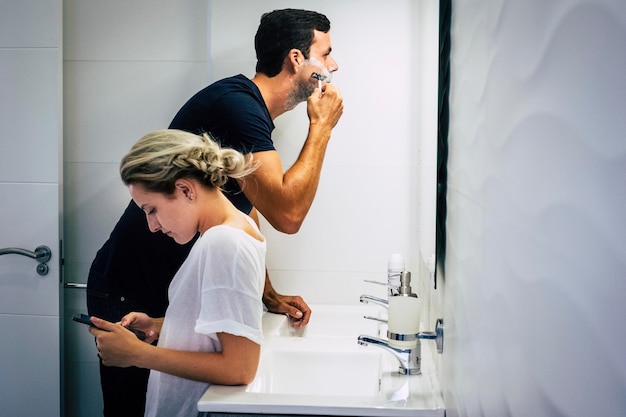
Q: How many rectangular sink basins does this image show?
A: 2